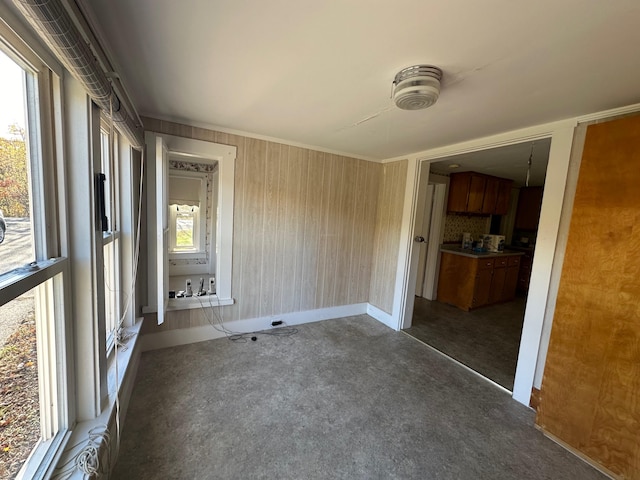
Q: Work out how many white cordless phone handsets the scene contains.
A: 3